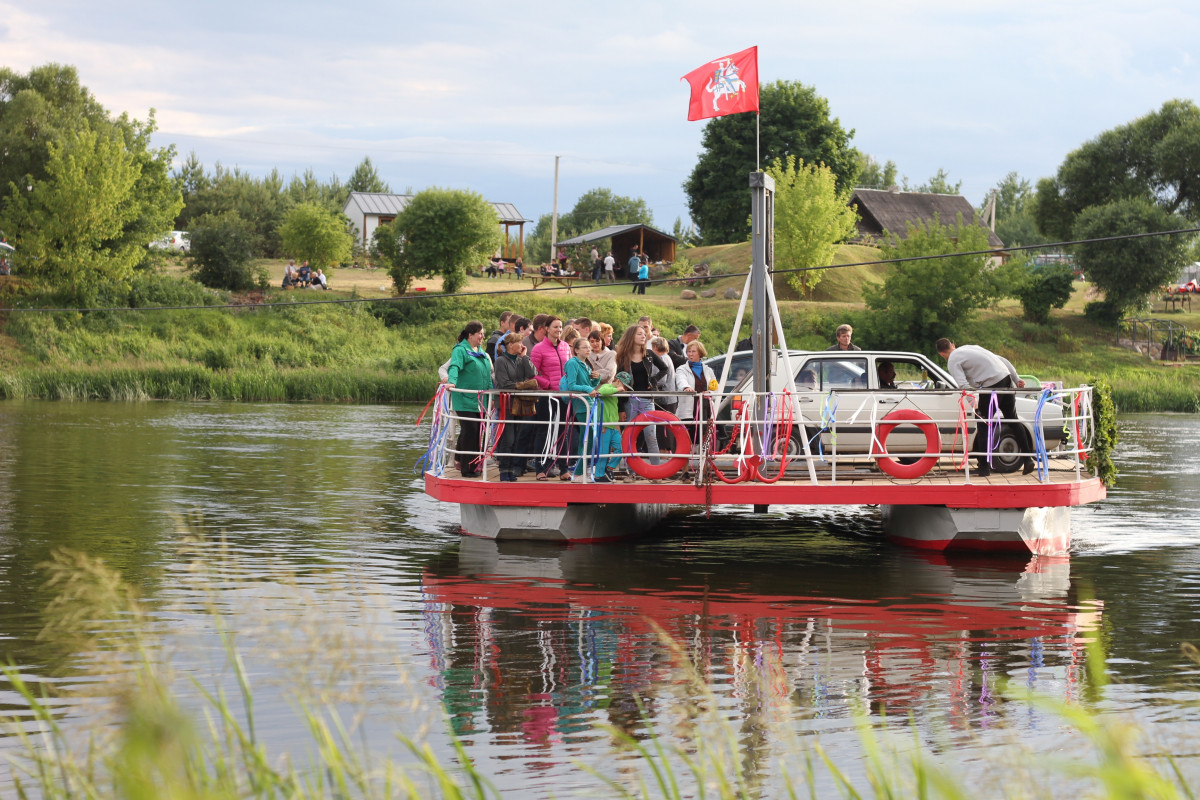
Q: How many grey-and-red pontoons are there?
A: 2